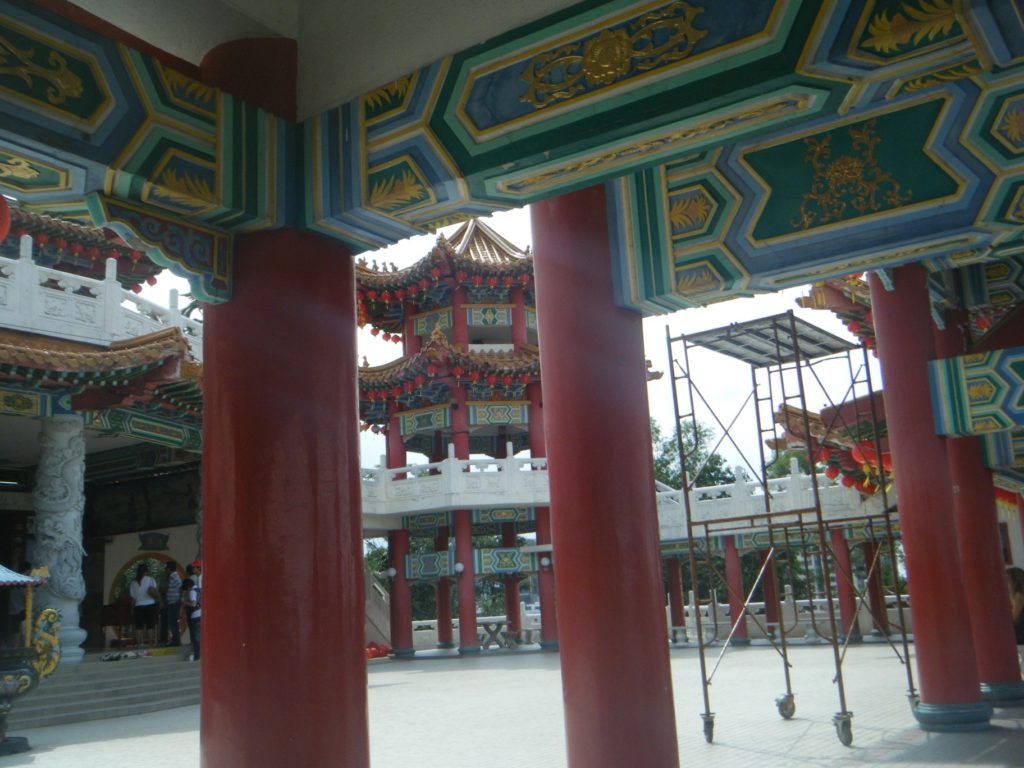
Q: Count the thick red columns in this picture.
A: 4